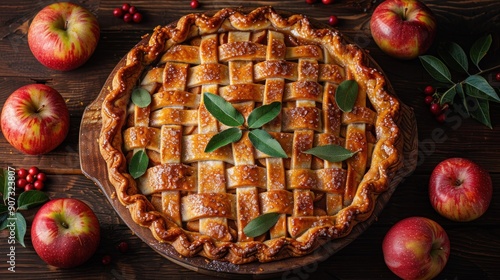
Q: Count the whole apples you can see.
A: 6